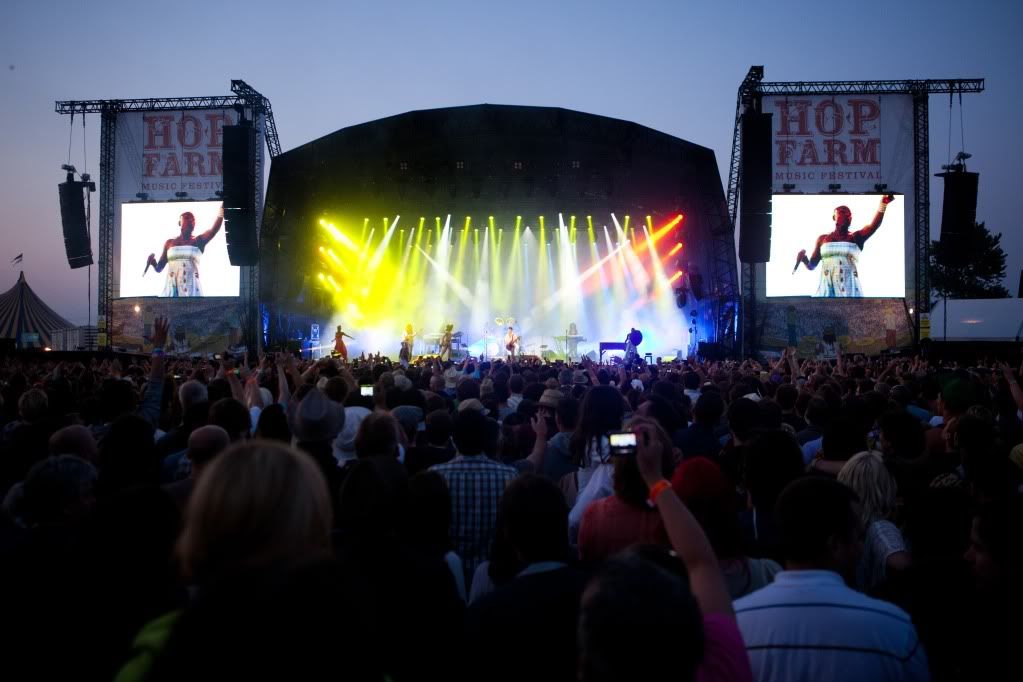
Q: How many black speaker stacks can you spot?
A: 4